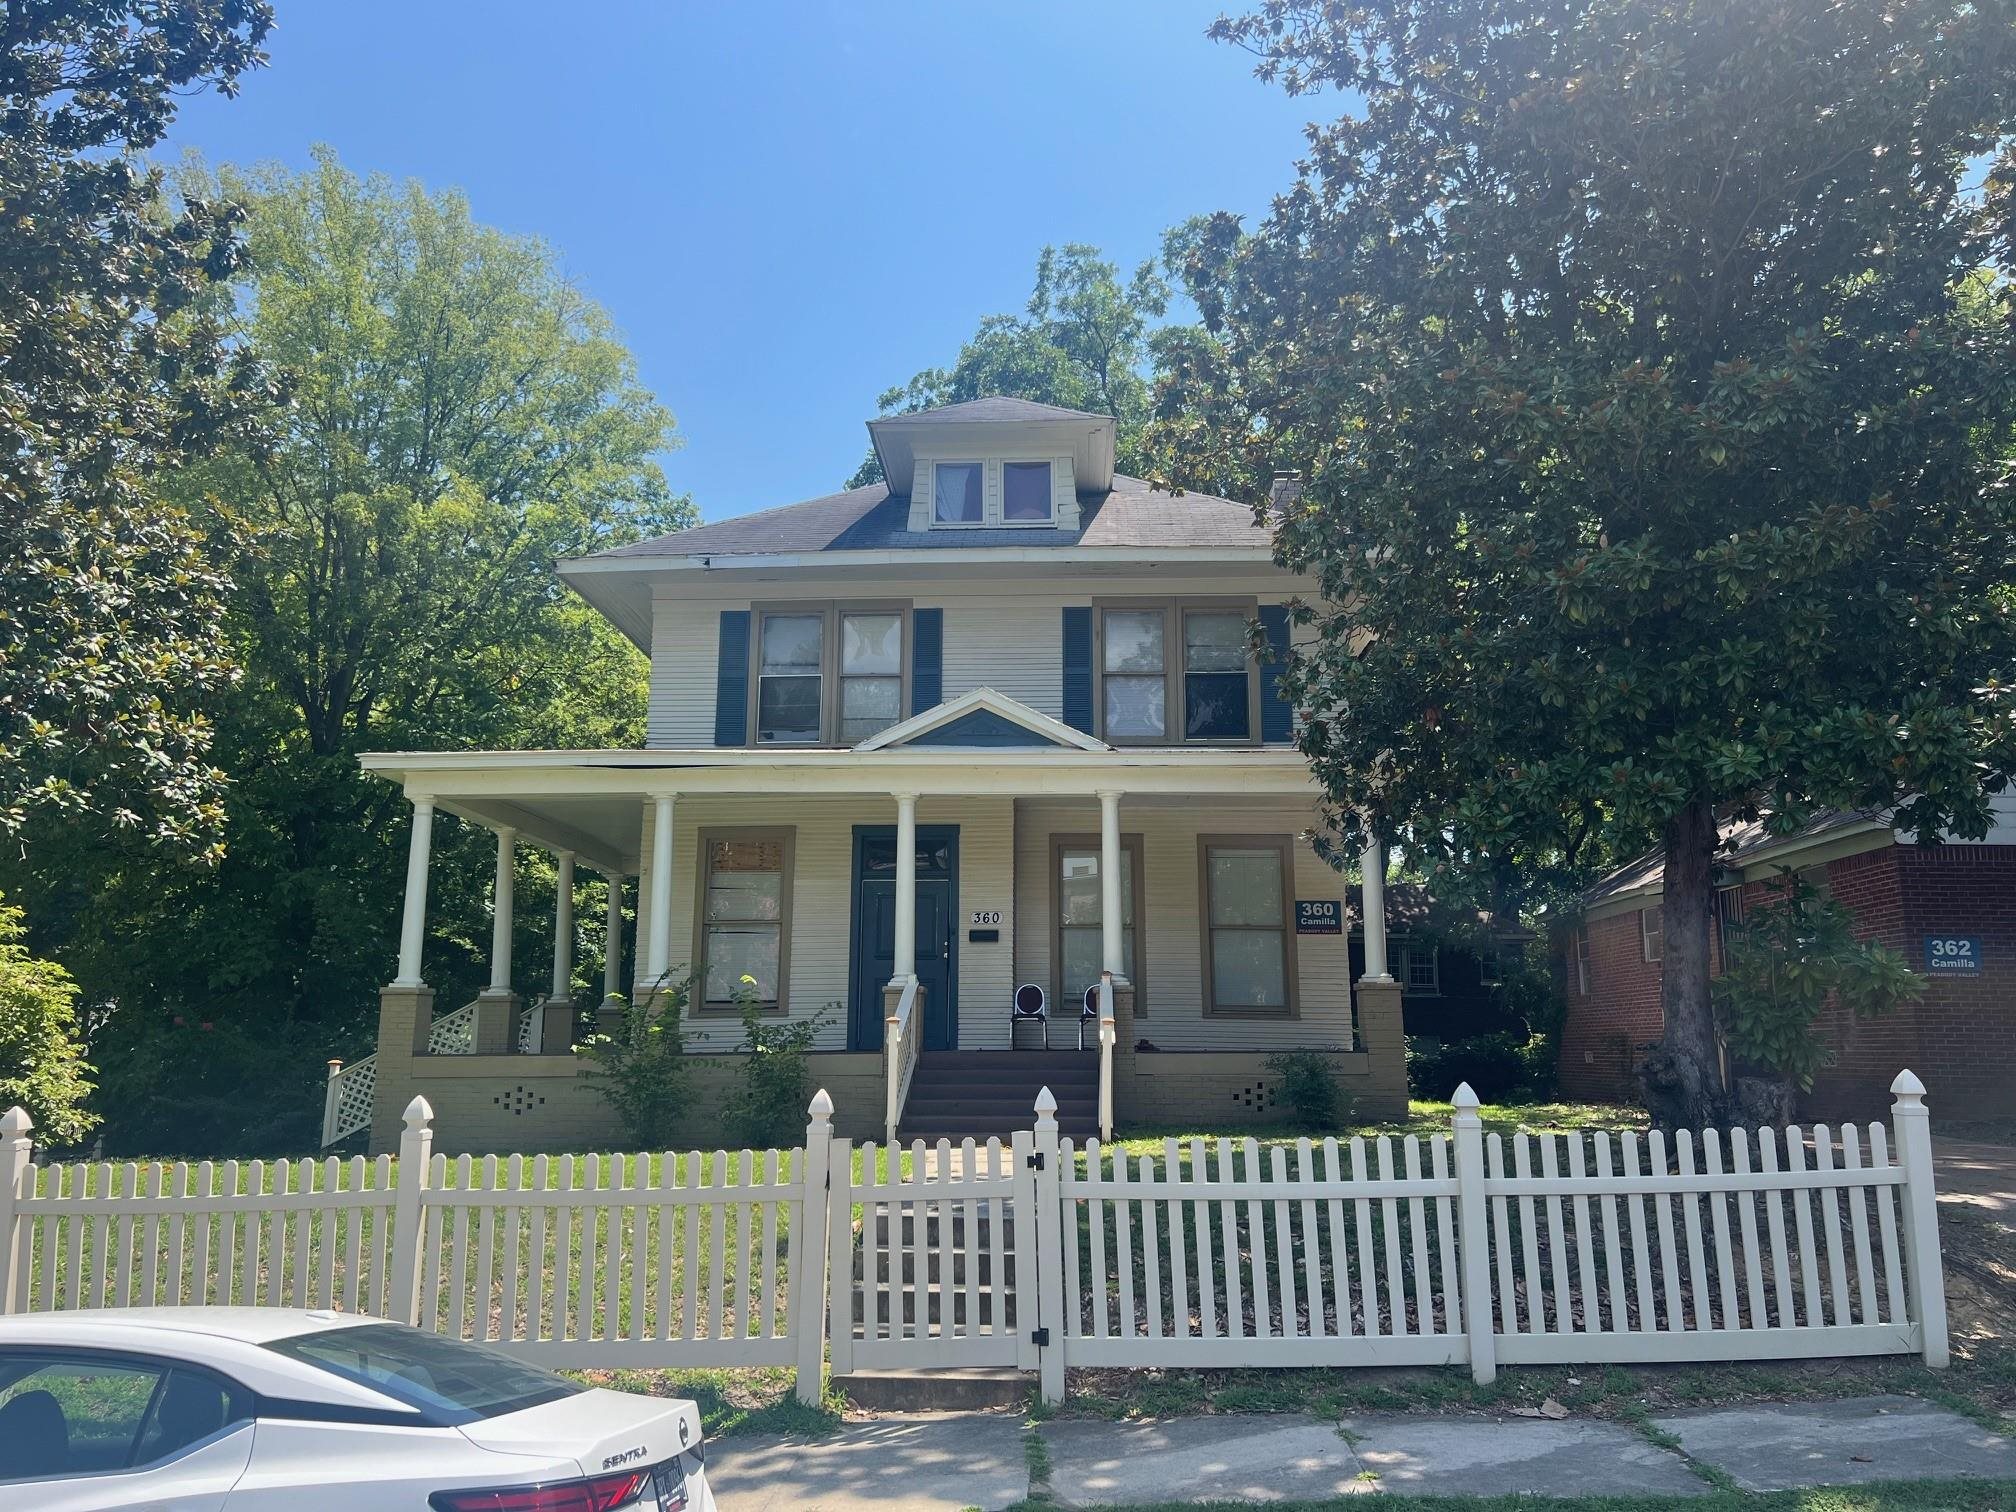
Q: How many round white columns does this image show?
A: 8